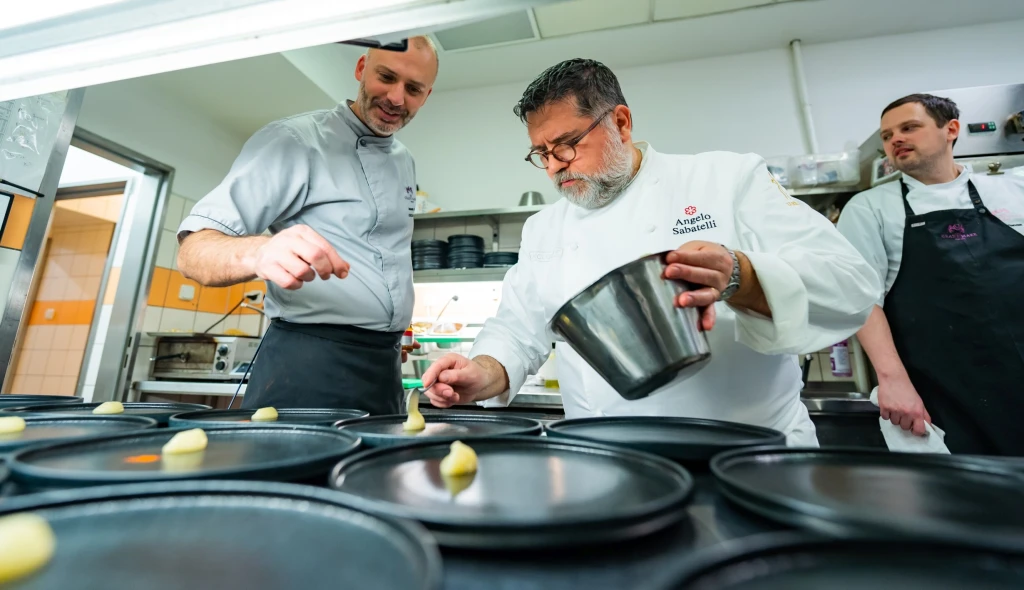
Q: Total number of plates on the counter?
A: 11